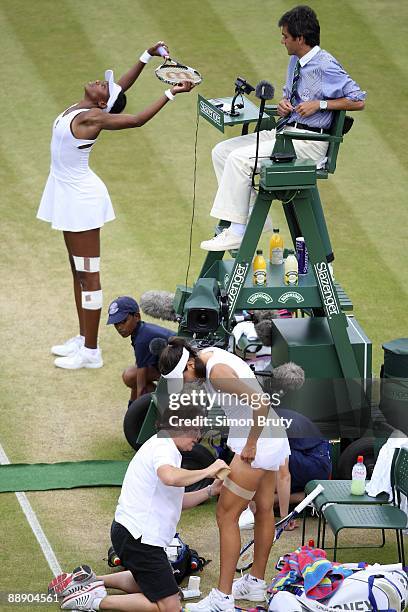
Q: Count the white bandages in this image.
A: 2